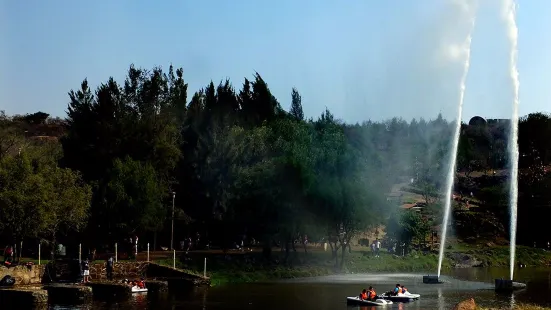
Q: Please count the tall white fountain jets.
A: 2